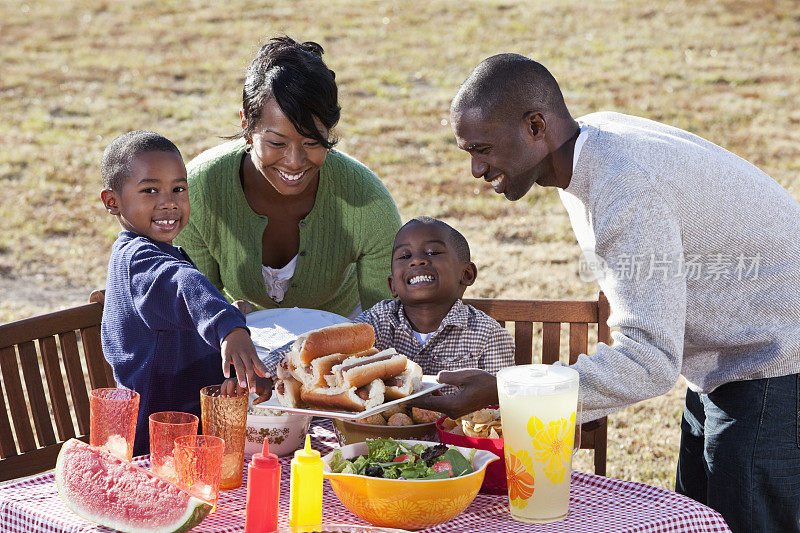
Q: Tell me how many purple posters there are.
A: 0